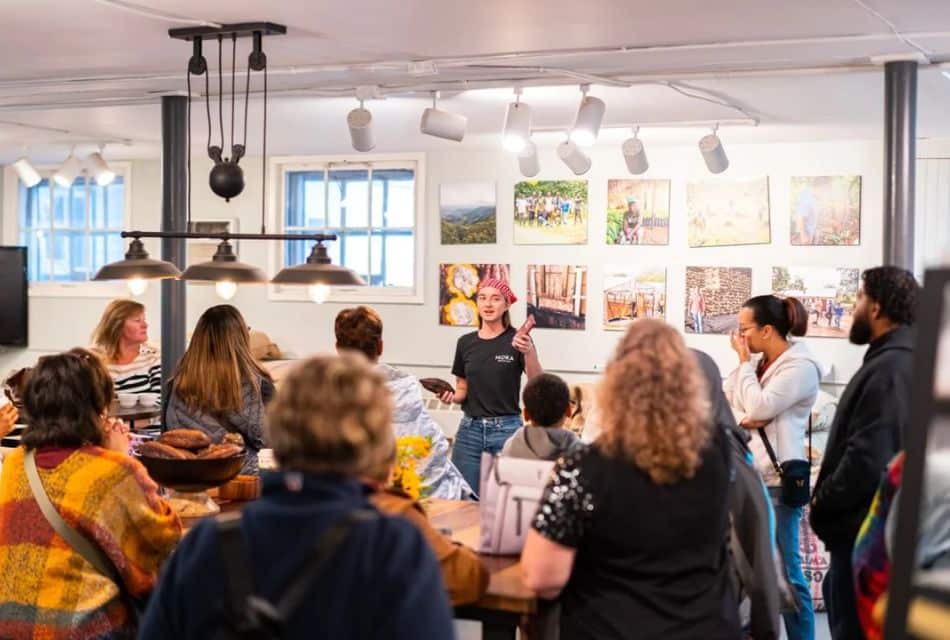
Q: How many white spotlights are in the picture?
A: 11